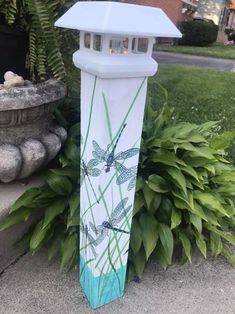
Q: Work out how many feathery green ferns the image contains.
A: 1